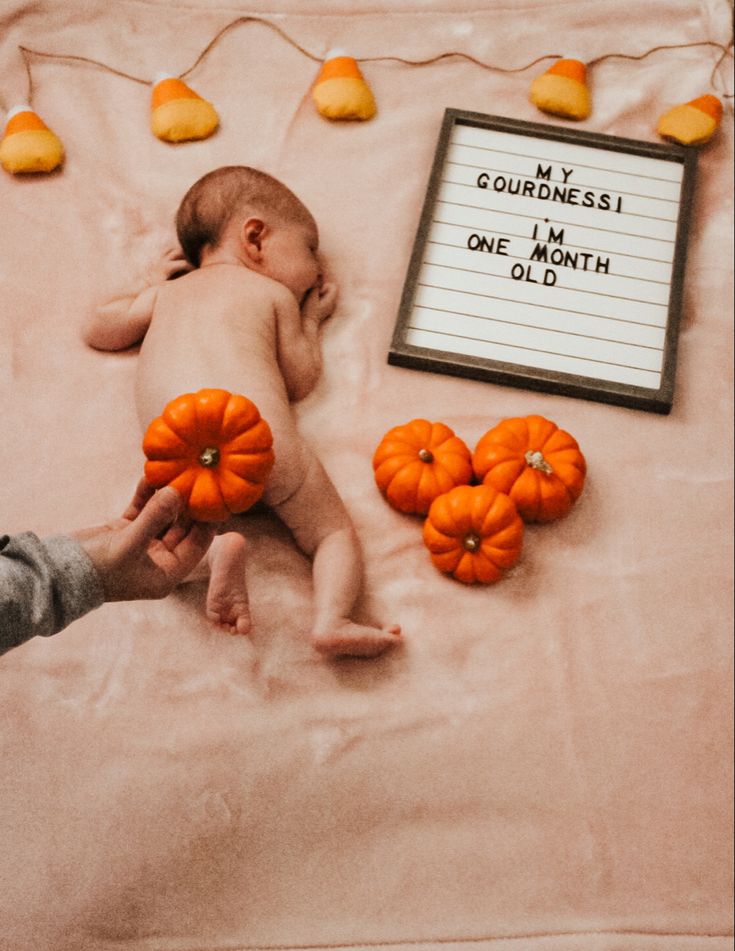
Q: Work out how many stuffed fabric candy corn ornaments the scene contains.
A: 5